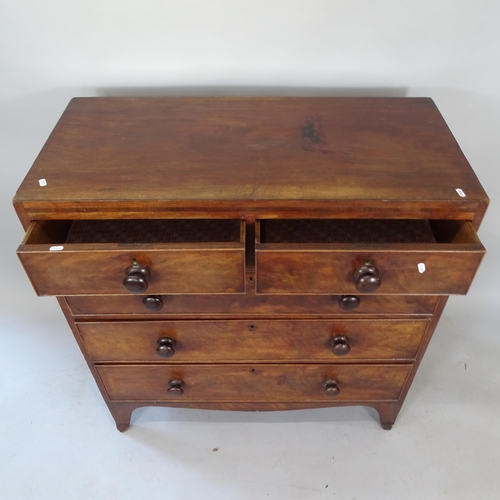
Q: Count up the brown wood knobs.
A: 8